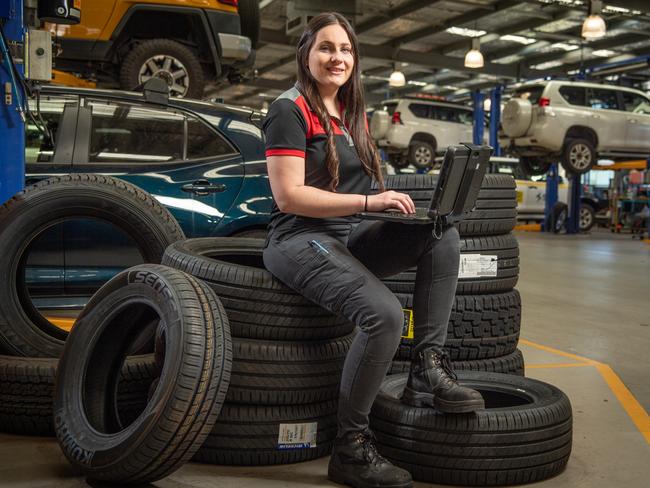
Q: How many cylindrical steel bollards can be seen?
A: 0